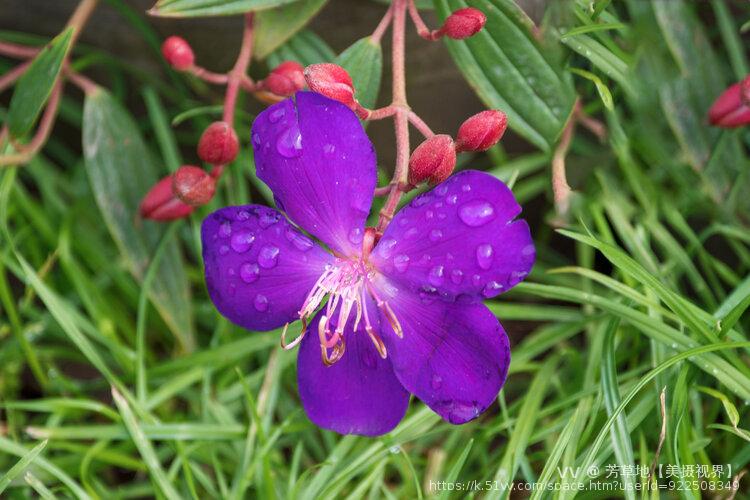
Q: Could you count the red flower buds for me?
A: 10